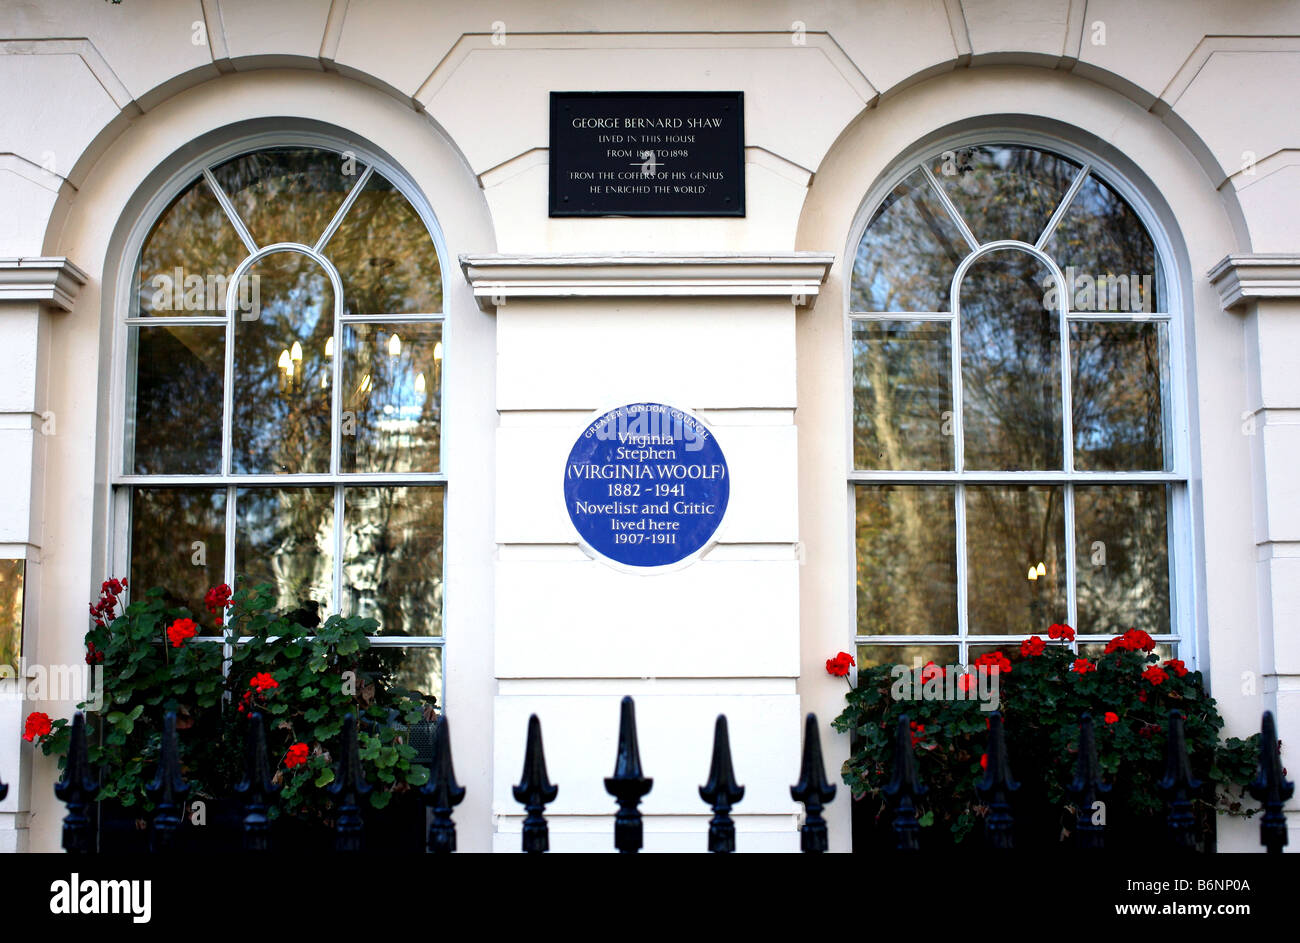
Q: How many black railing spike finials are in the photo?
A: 14